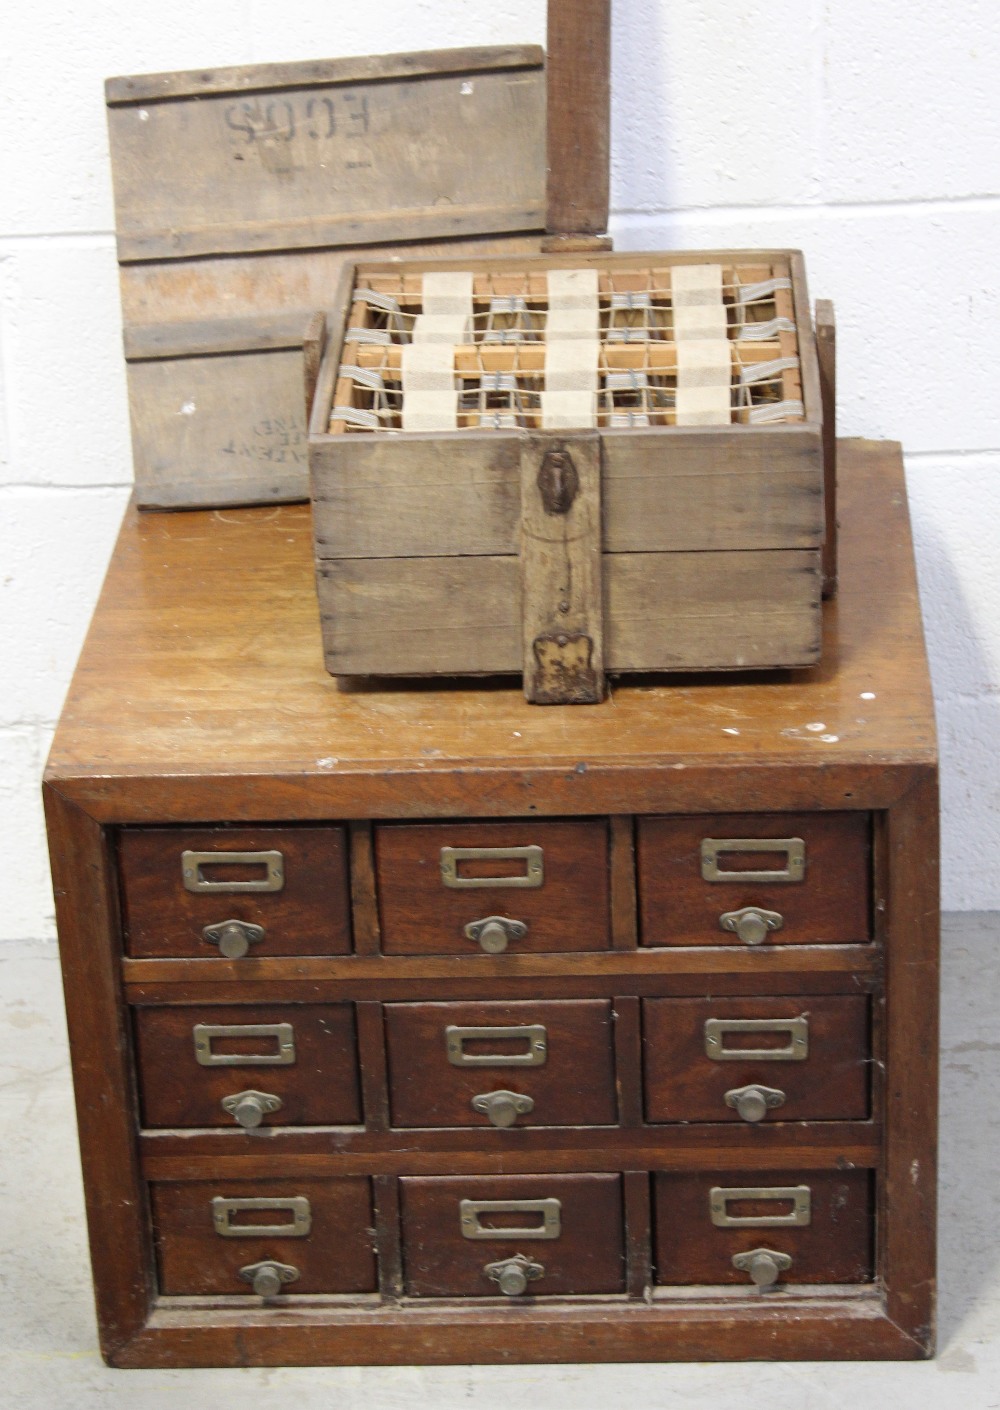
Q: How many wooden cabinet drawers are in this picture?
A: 9